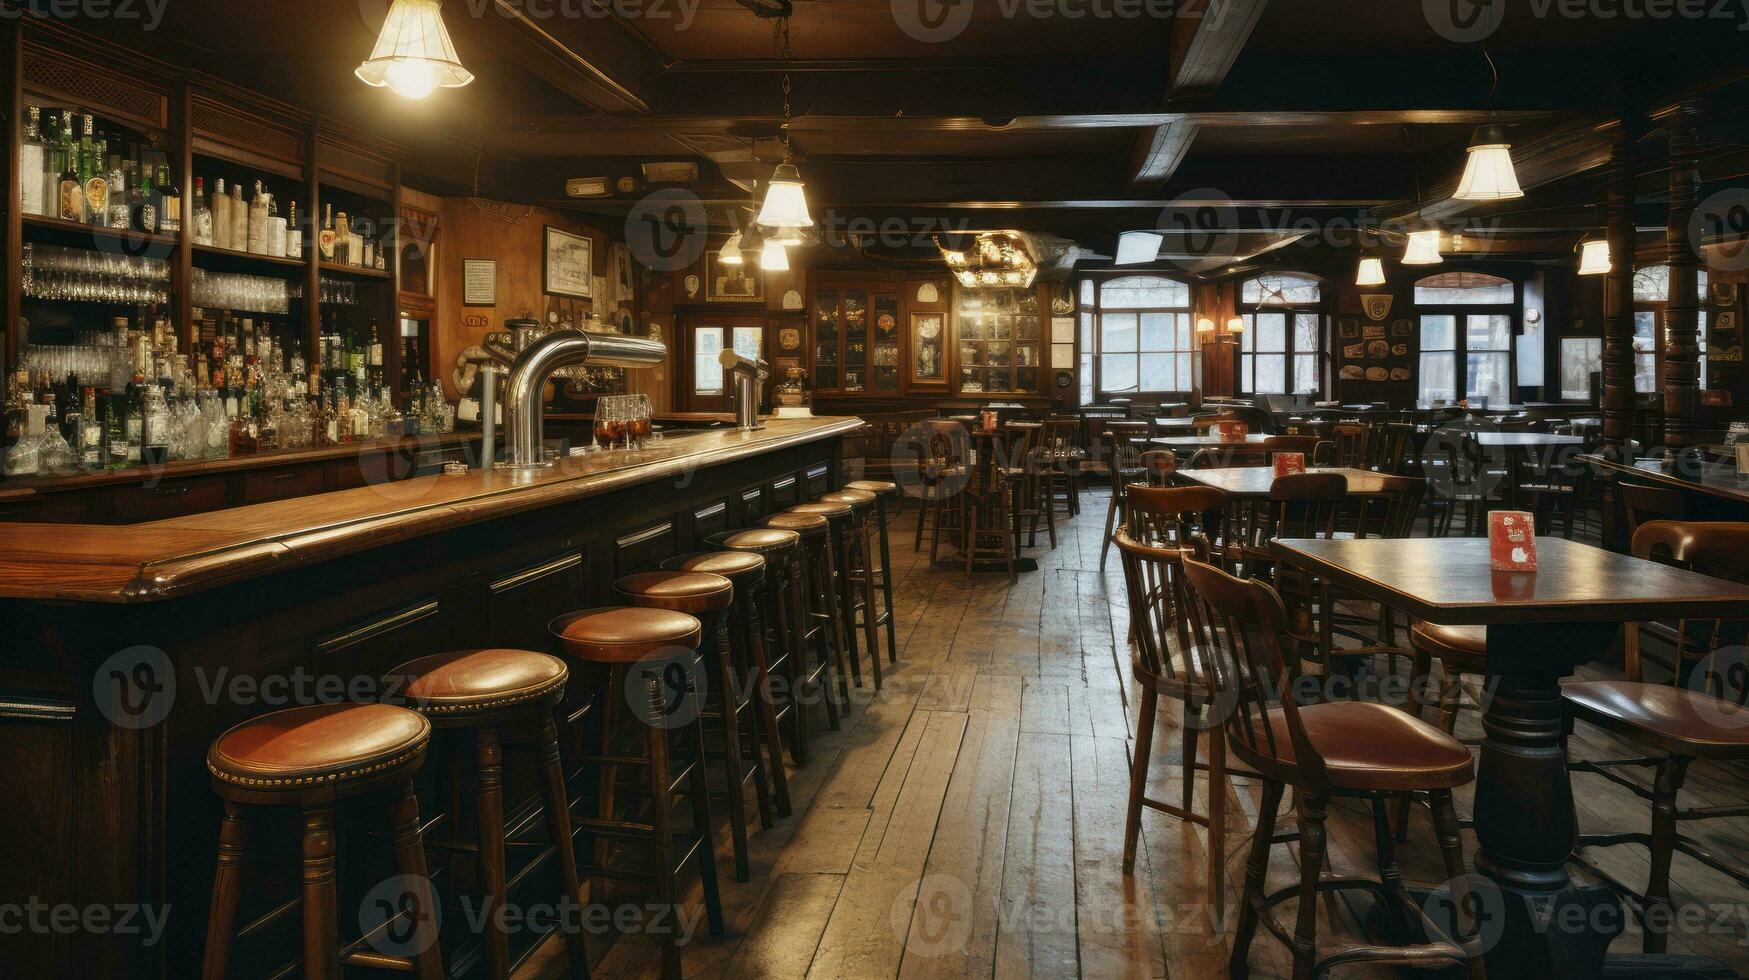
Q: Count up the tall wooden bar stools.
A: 10